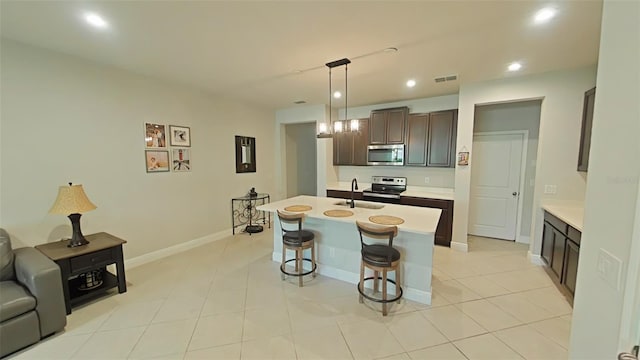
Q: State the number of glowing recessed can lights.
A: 5